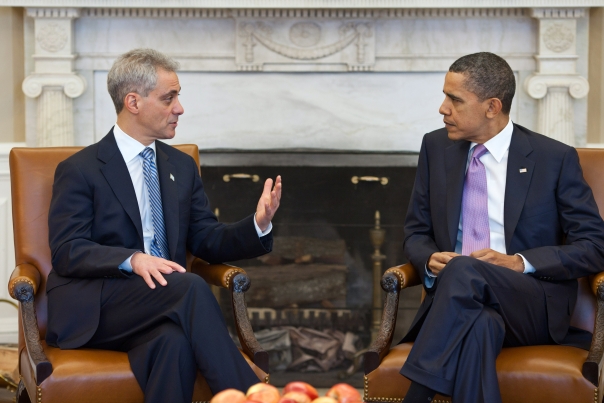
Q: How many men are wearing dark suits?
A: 2